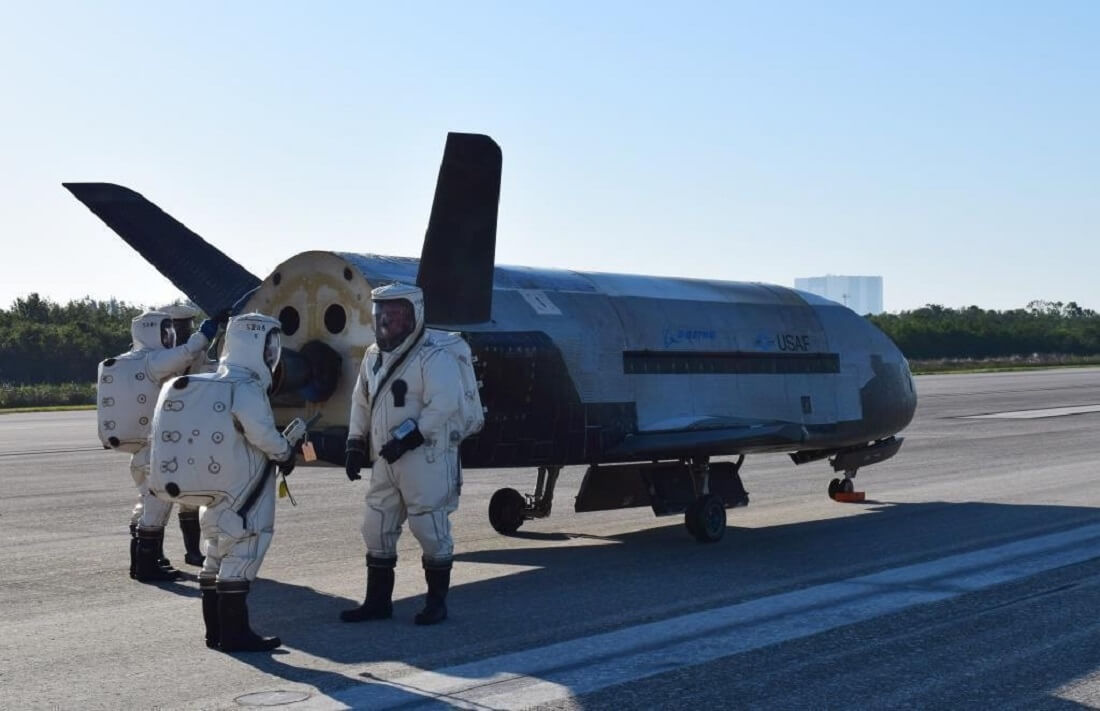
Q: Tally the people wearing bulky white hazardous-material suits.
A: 4